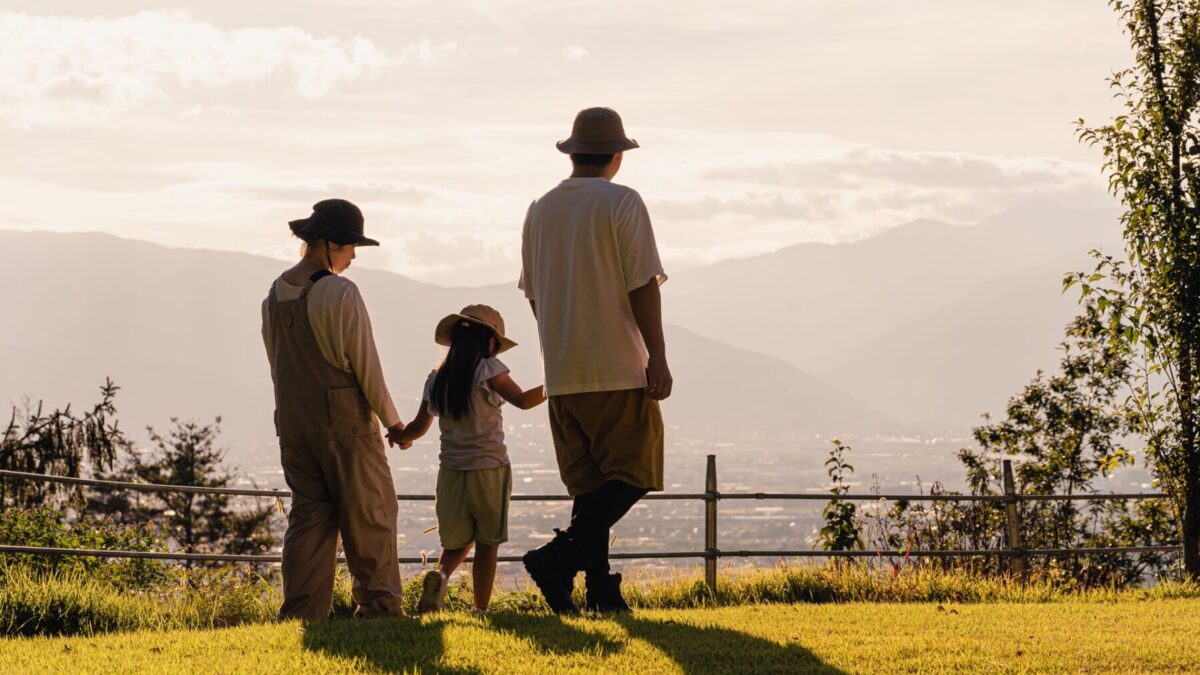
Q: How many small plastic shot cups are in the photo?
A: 0